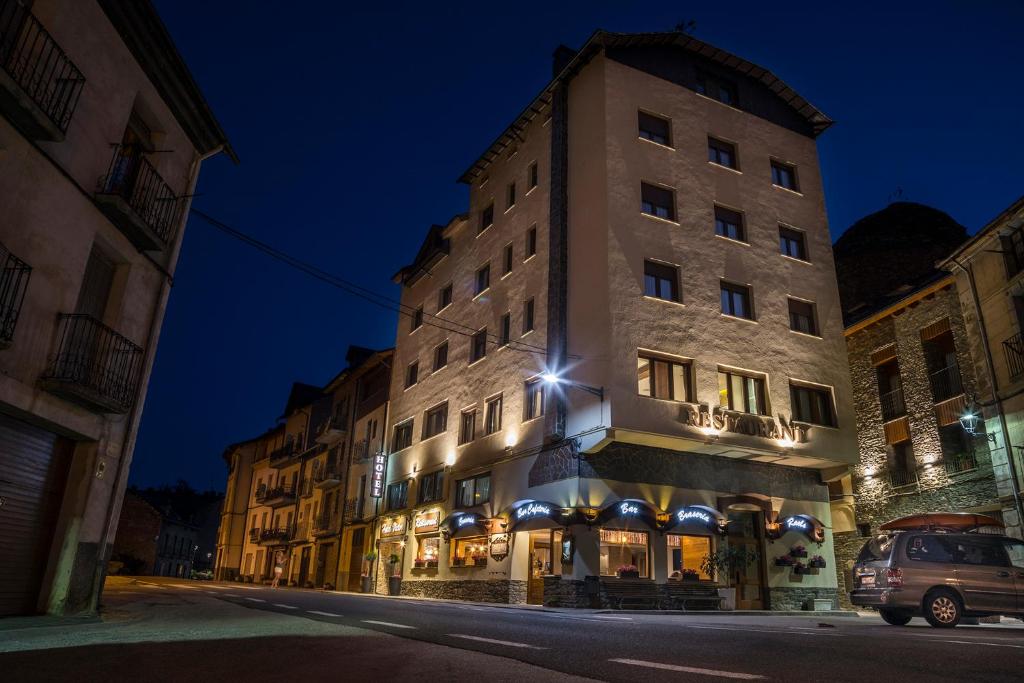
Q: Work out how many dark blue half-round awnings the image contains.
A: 5